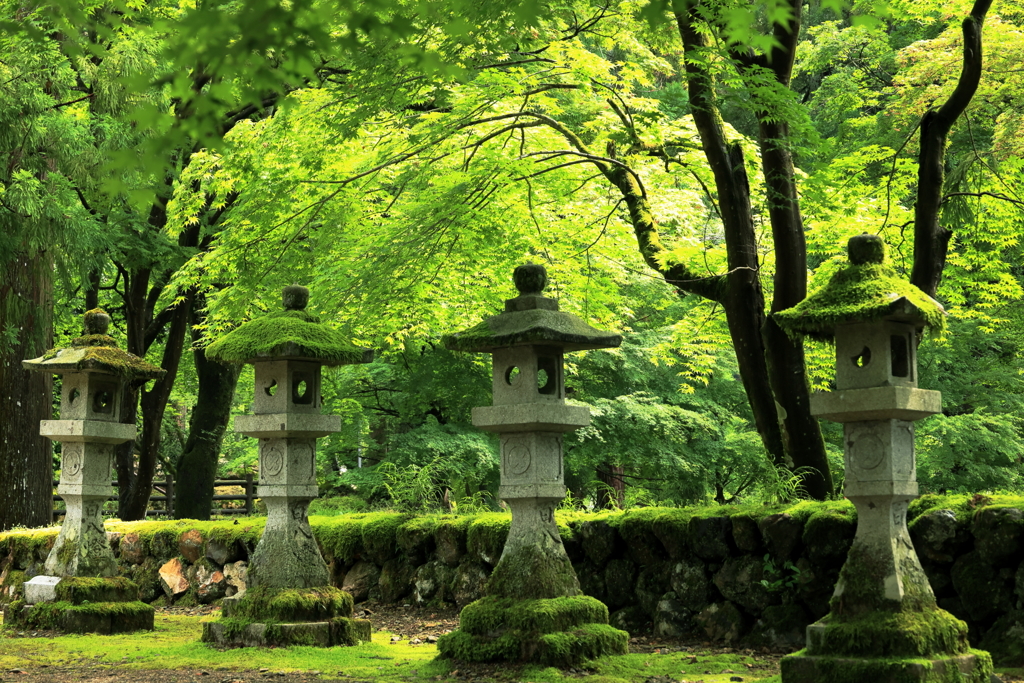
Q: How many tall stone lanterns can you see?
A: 4